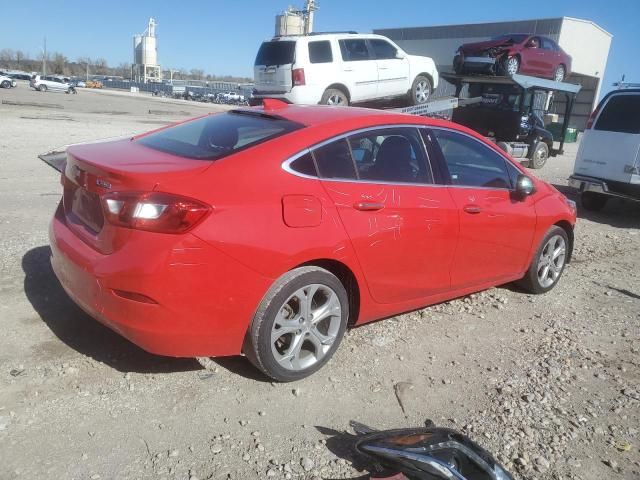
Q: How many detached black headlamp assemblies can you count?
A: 1